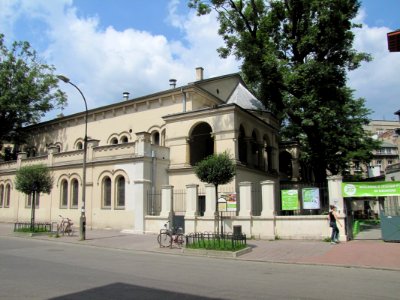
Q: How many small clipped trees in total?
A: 2